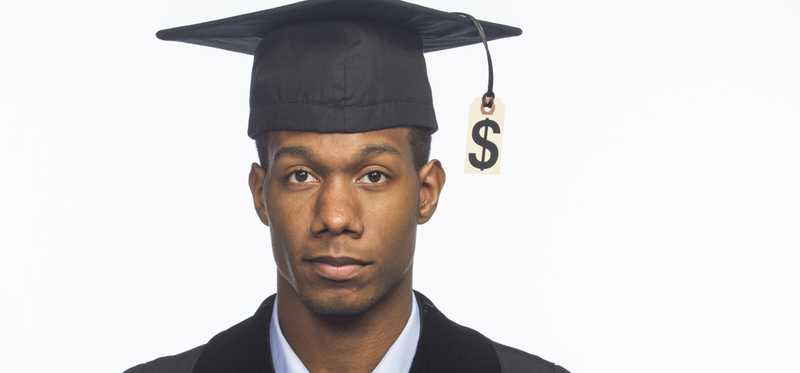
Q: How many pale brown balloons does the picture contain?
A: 0